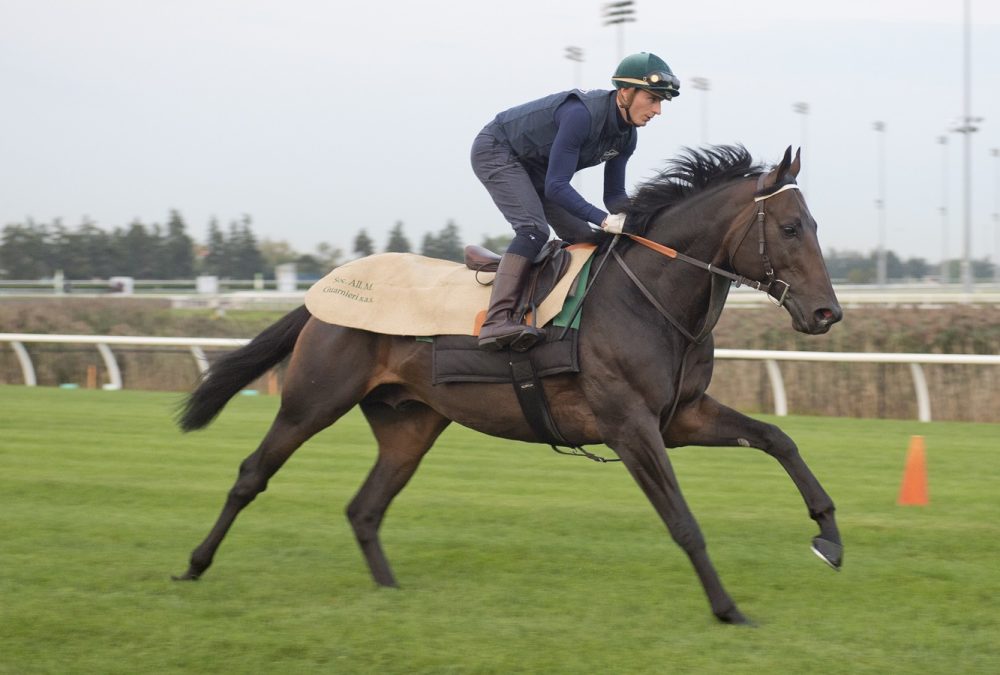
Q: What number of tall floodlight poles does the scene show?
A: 8